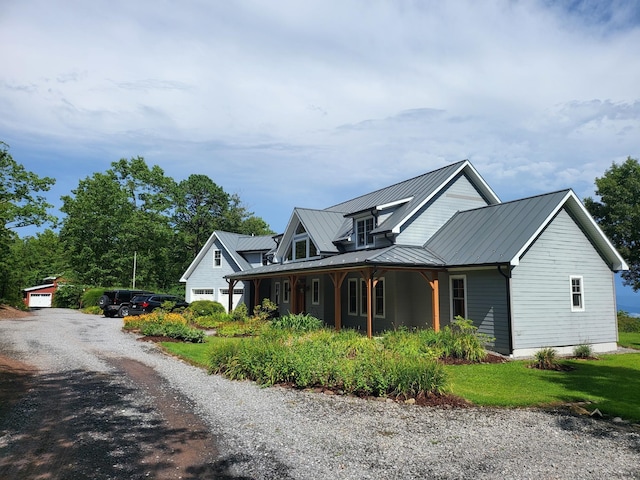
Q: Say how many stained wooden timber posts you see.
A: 6